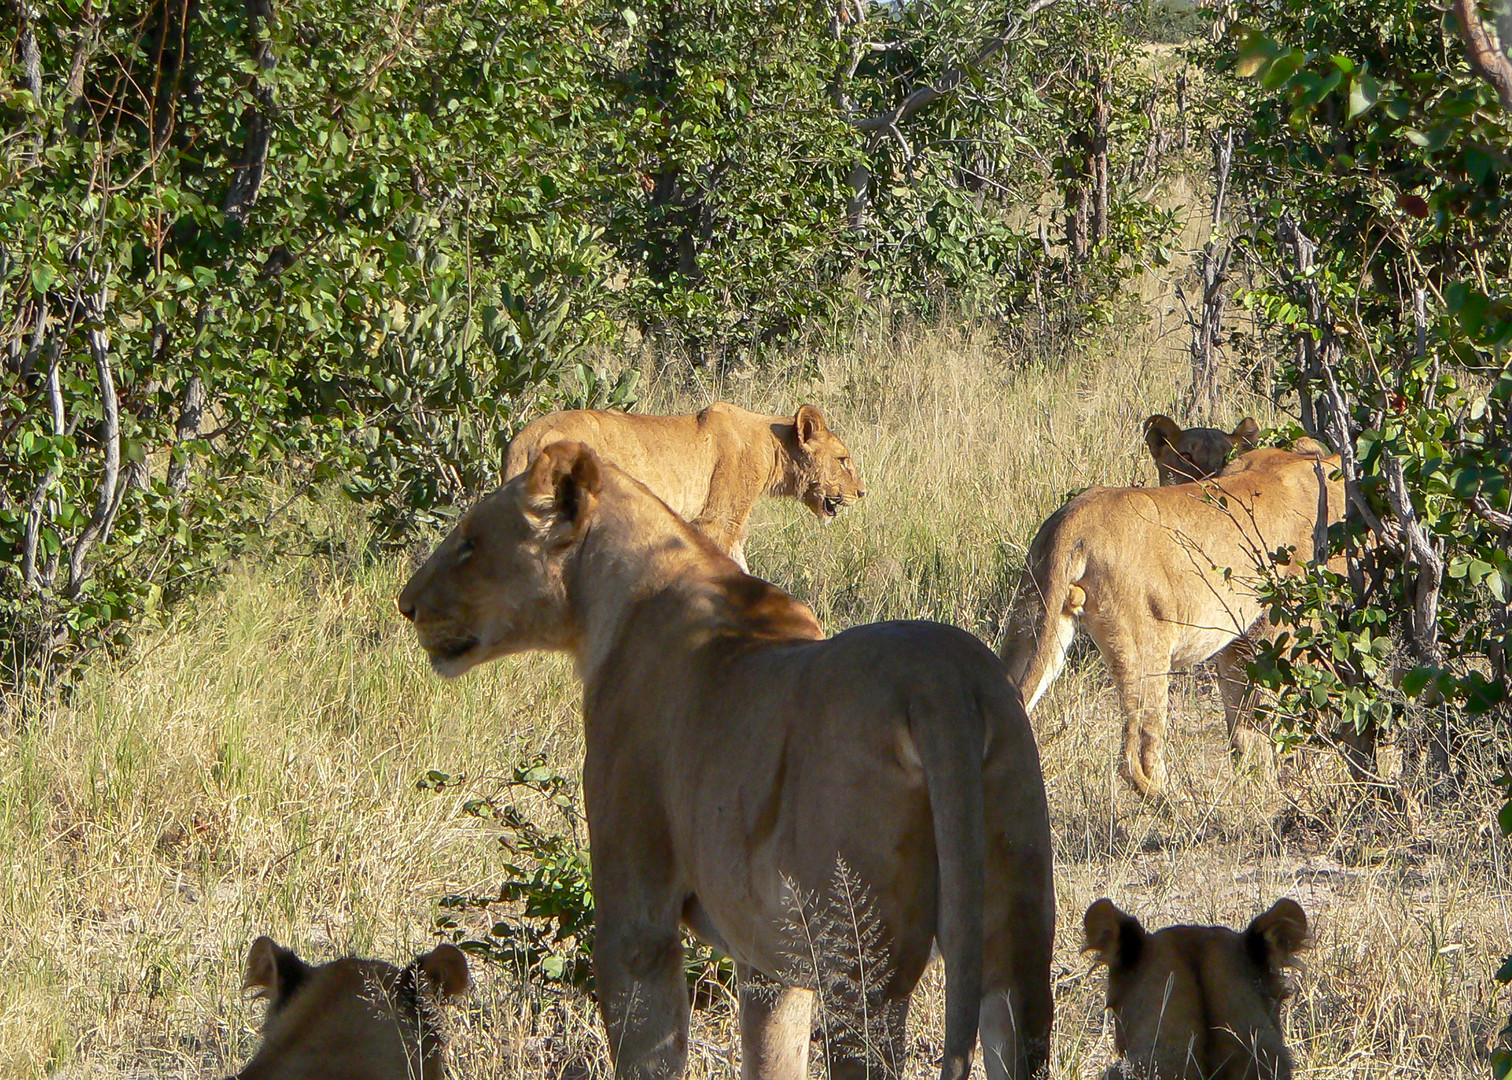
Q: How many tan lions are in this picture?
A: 6